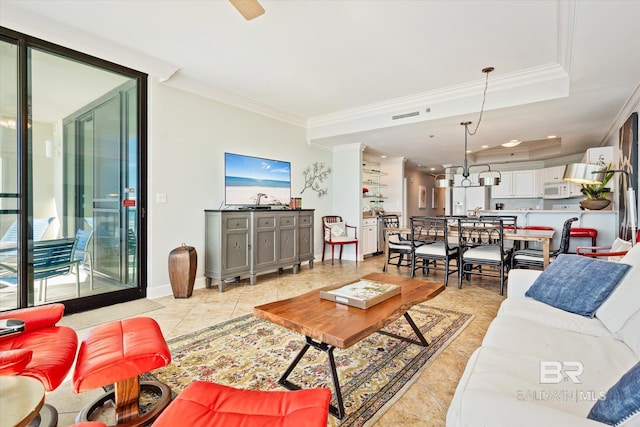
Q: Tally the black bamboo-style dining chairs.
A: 6